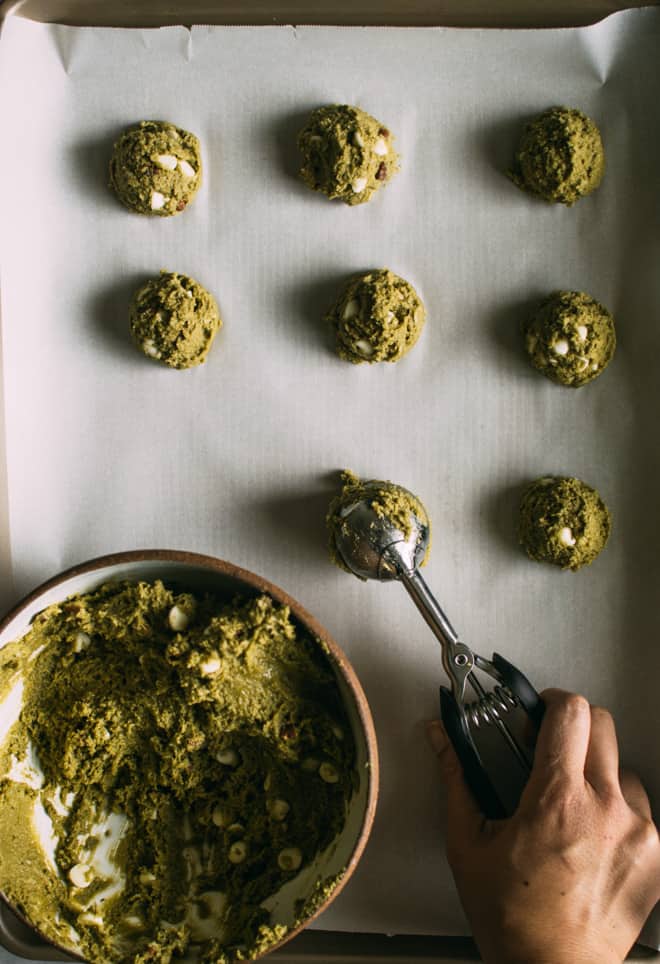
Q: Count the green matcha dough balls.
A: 7